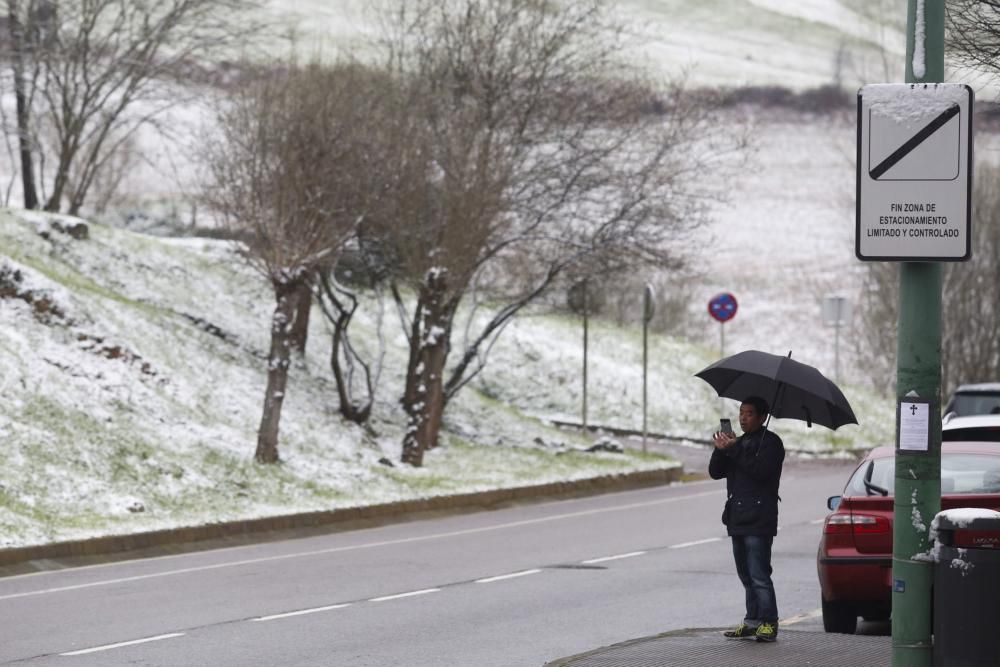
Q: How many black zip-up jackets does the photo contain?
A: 1